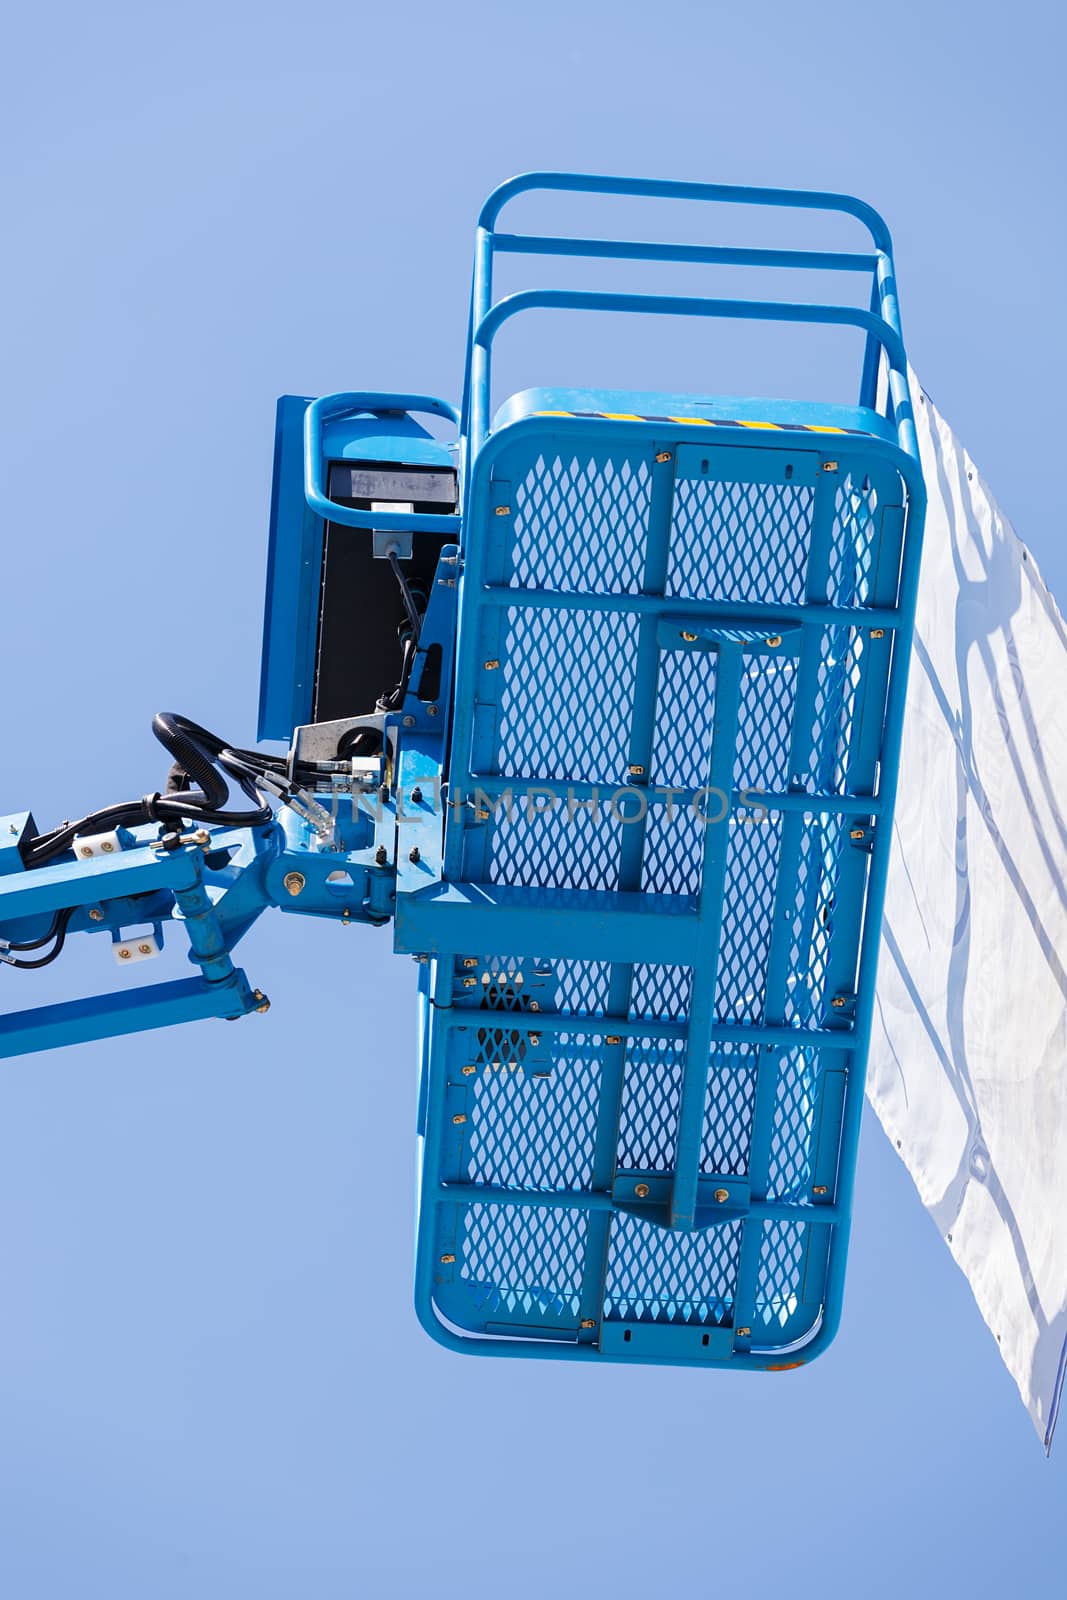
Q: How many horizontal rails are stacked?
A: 3